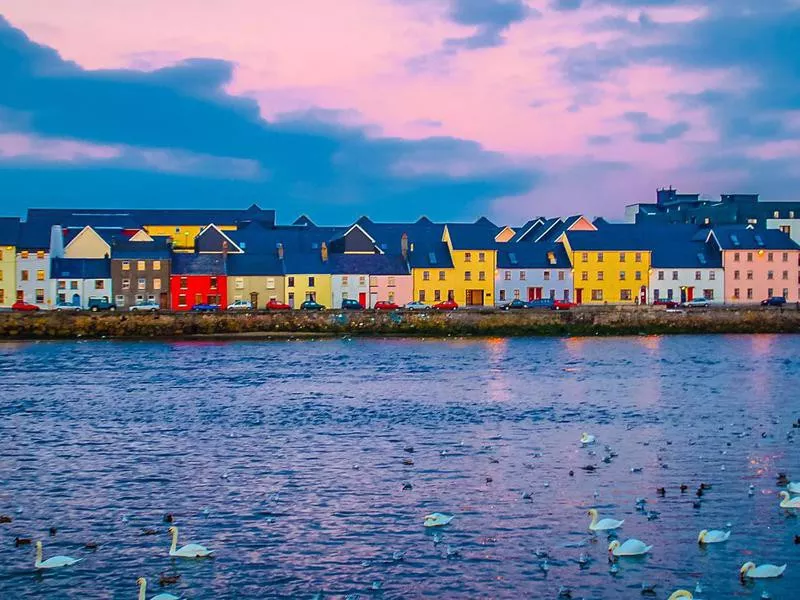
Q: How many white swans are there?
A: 12